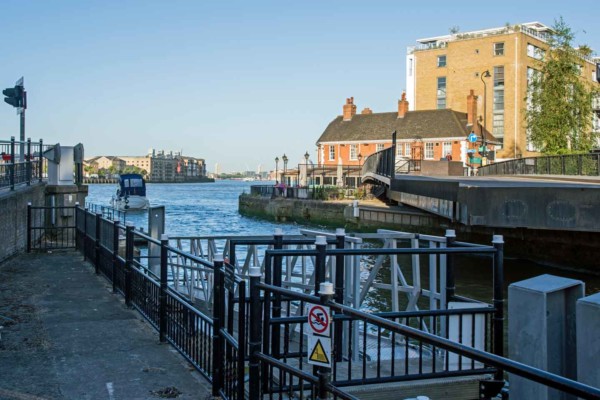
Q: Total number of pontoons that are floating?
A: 1